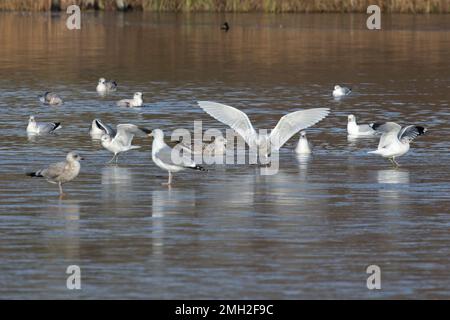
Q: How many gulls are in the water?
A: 14